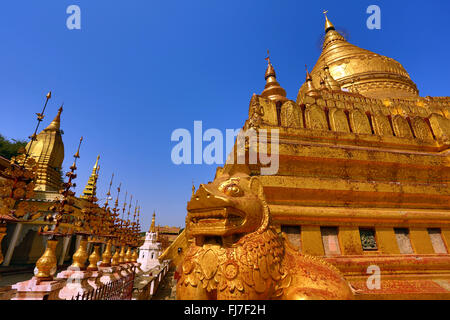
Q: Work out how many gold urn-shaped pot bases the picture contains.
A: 8